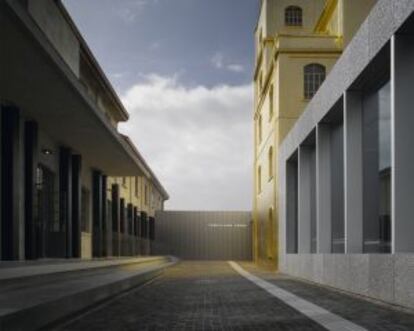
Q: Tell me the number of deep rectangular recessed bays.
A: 5